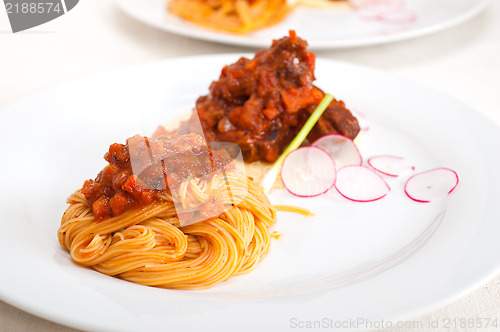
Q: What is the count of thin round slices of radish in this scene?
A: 5